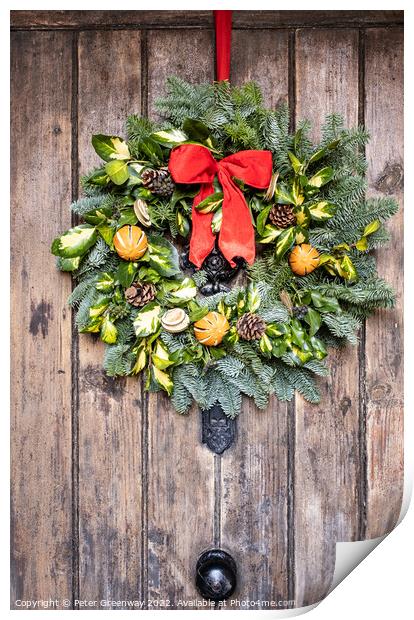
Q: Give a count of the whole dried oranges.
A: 3